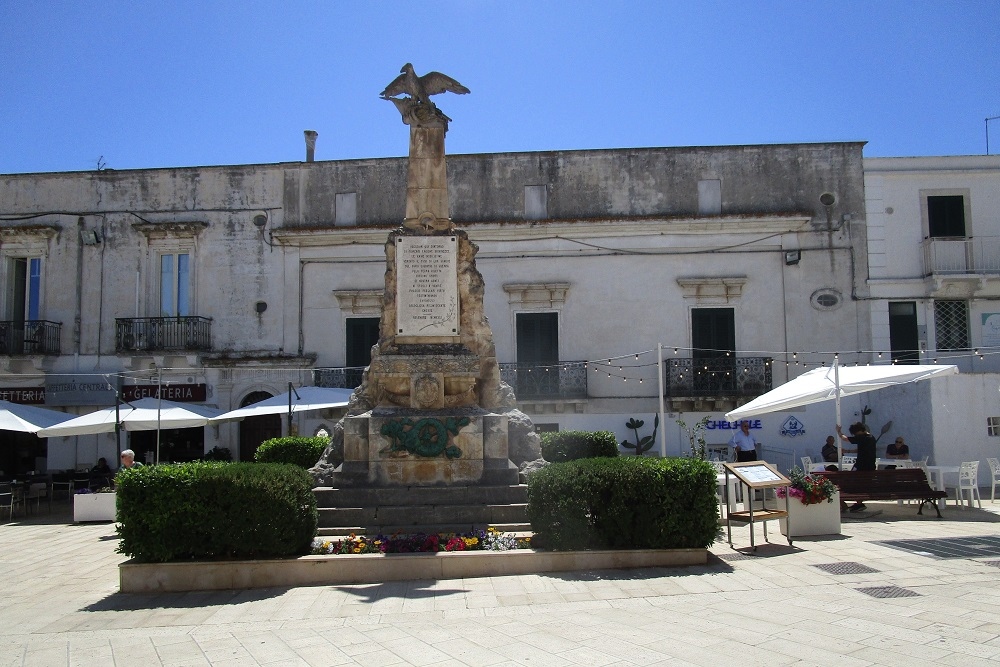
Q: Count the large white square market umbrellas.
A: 4